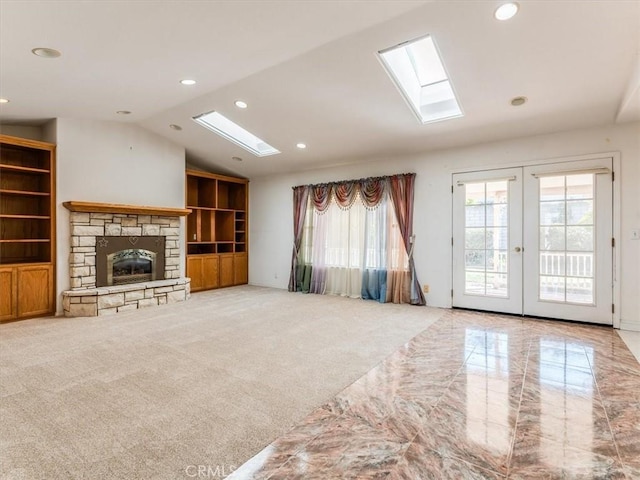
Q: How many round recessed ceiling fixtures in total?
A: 10